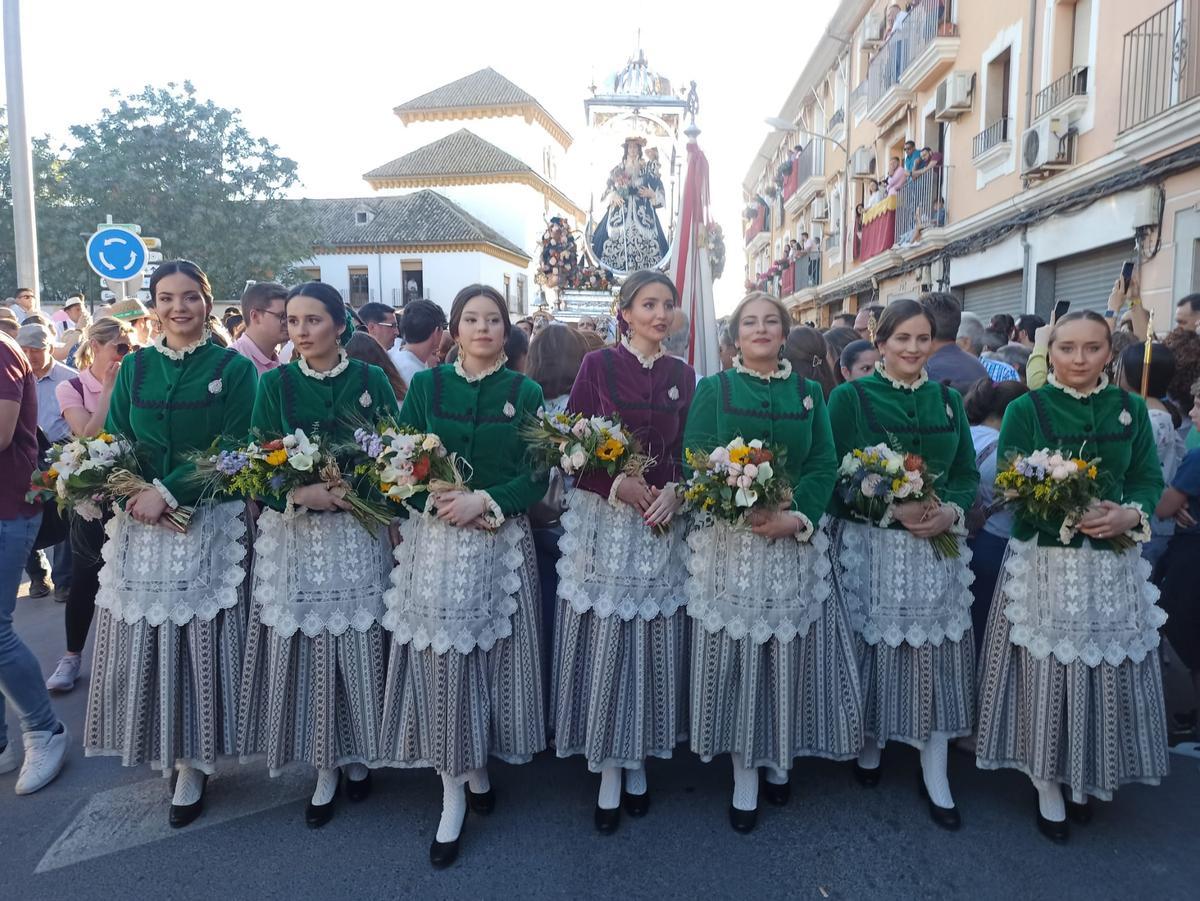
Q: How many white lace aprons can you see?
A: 7